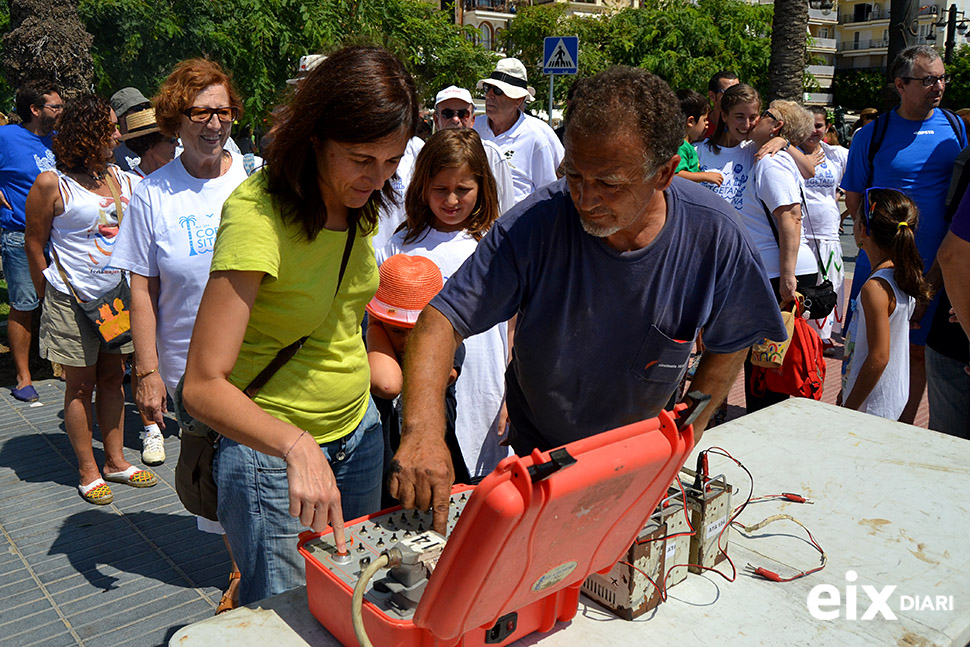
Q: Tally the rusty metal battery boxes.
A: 3